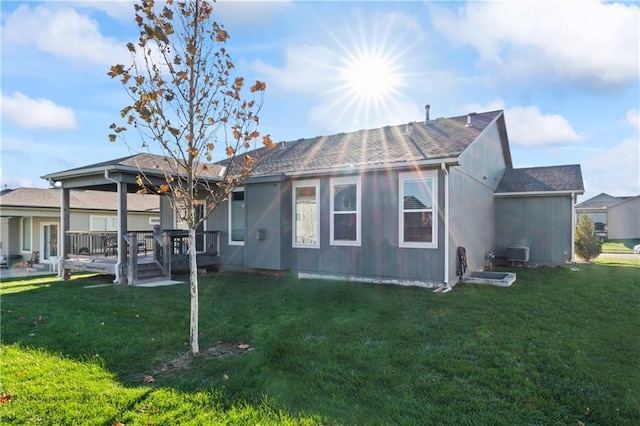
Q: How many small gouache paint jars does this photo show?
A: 0